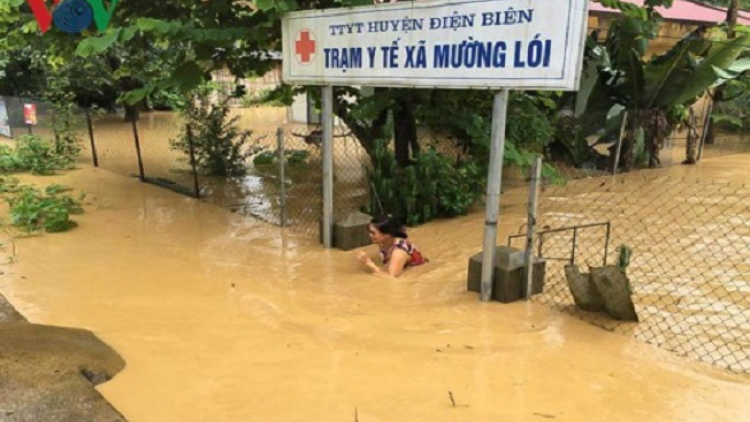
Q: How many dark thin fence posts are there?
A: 3